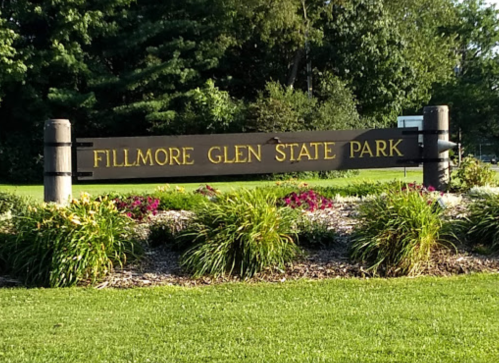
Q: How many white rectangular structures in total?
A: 1